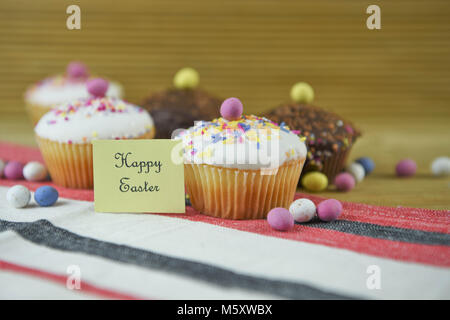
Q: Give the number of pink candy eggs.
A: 8